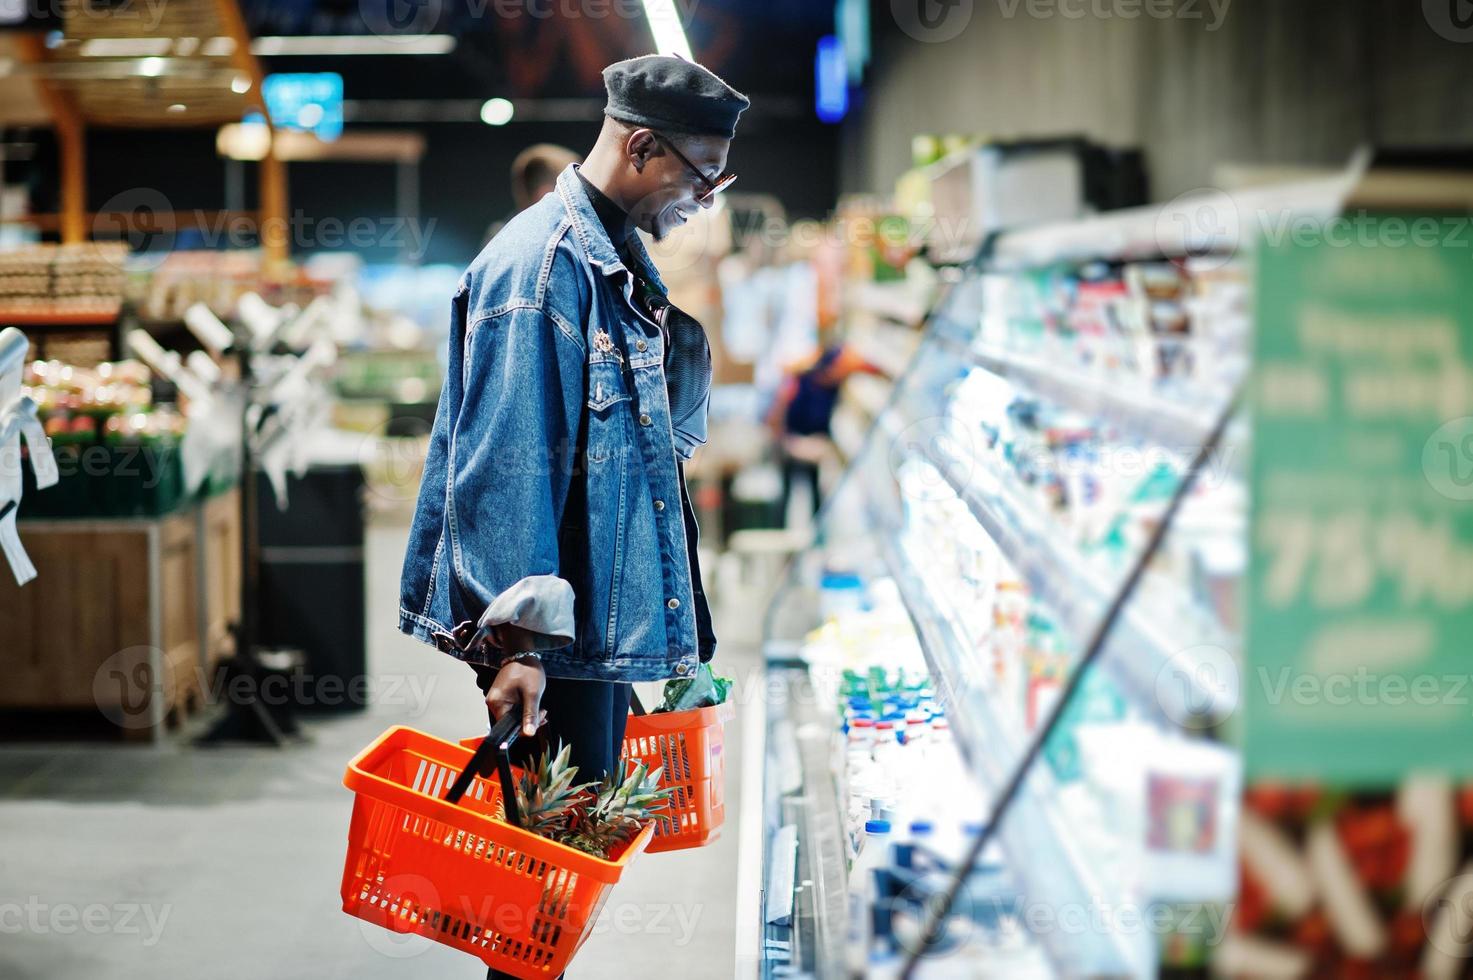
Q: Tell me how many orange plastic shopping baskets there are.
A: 2